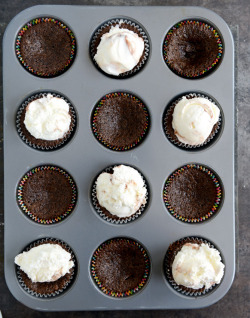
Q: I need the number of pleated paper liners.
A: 12